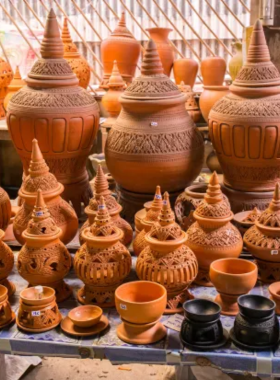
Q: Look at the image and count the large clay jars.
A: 3